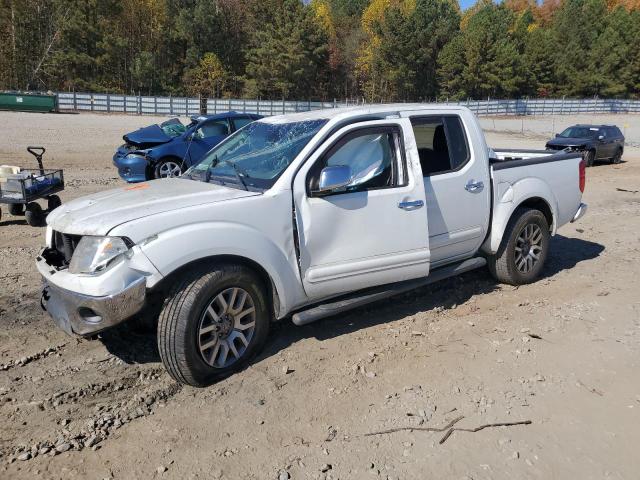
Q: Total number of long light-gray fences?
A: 1